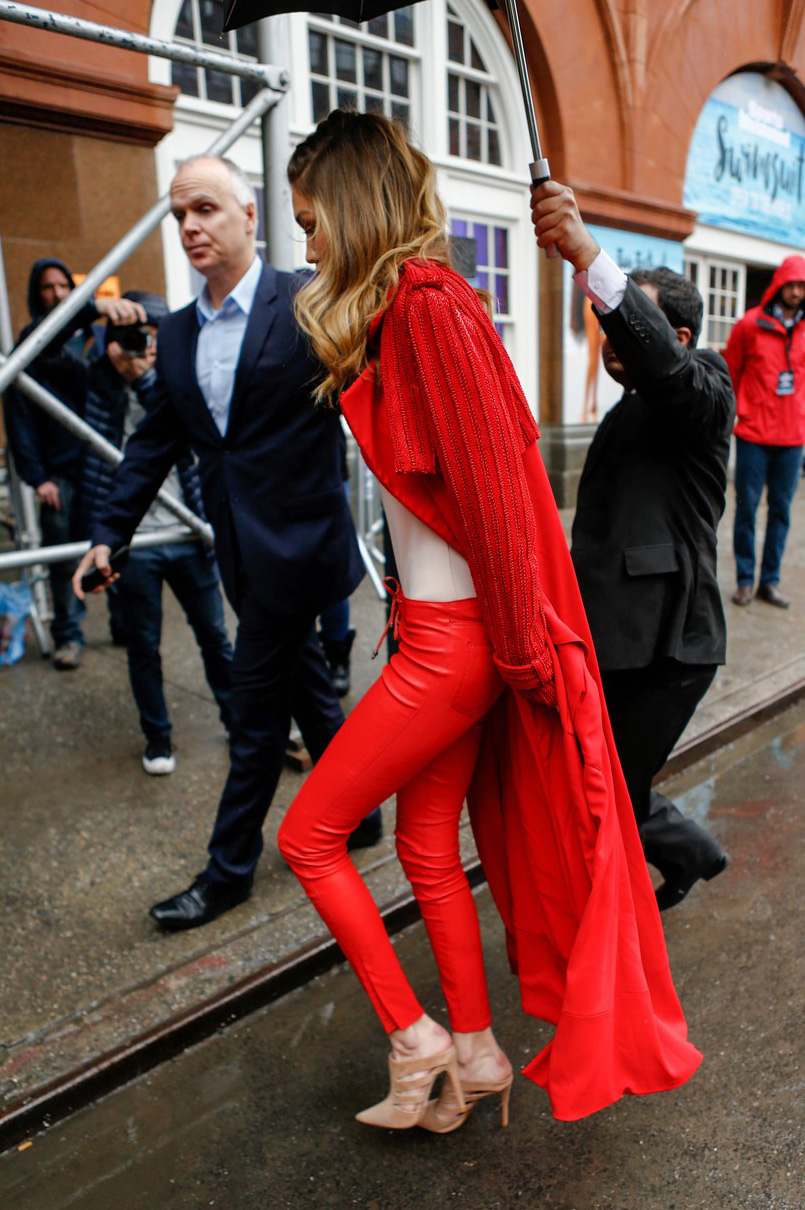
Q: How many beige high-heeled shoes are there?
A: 2